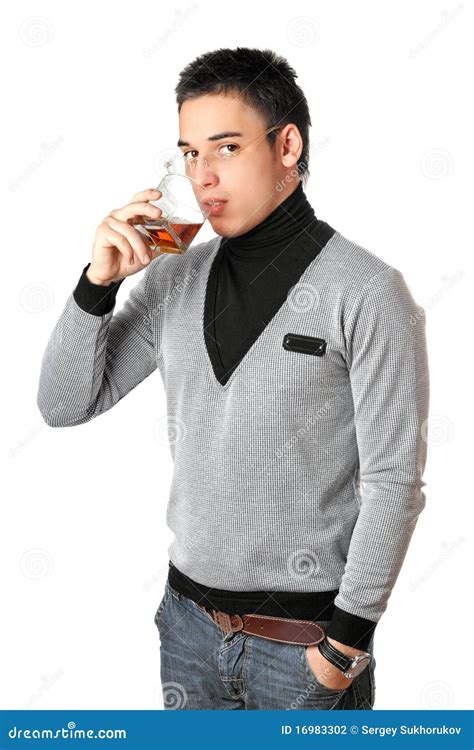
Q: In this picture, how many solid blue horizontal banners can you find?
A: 1